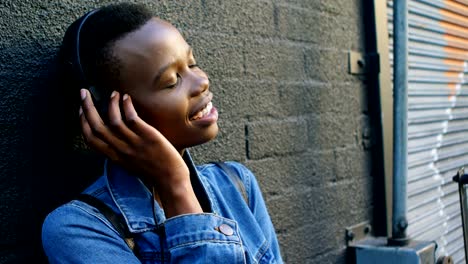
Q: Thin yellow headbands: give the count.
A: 0